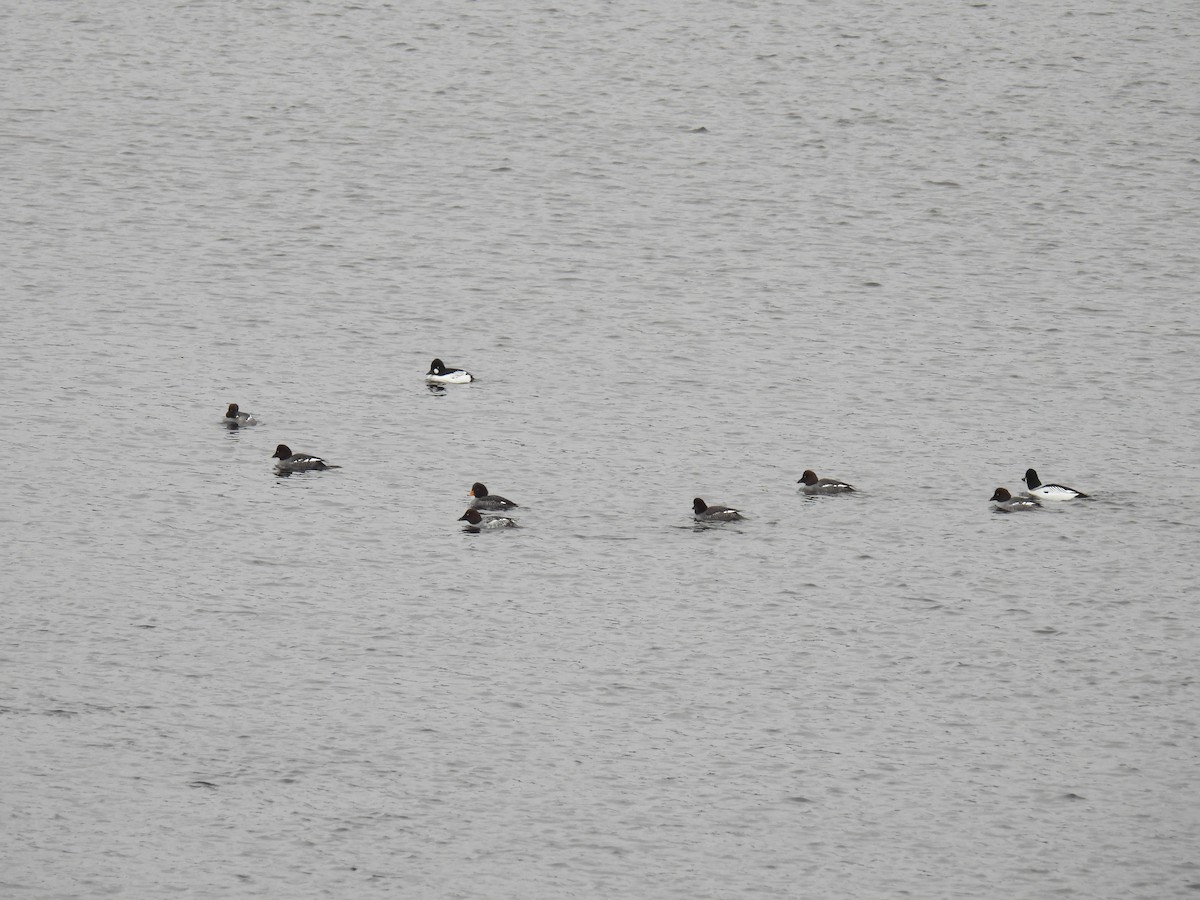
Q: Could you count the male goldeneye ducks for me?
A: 2